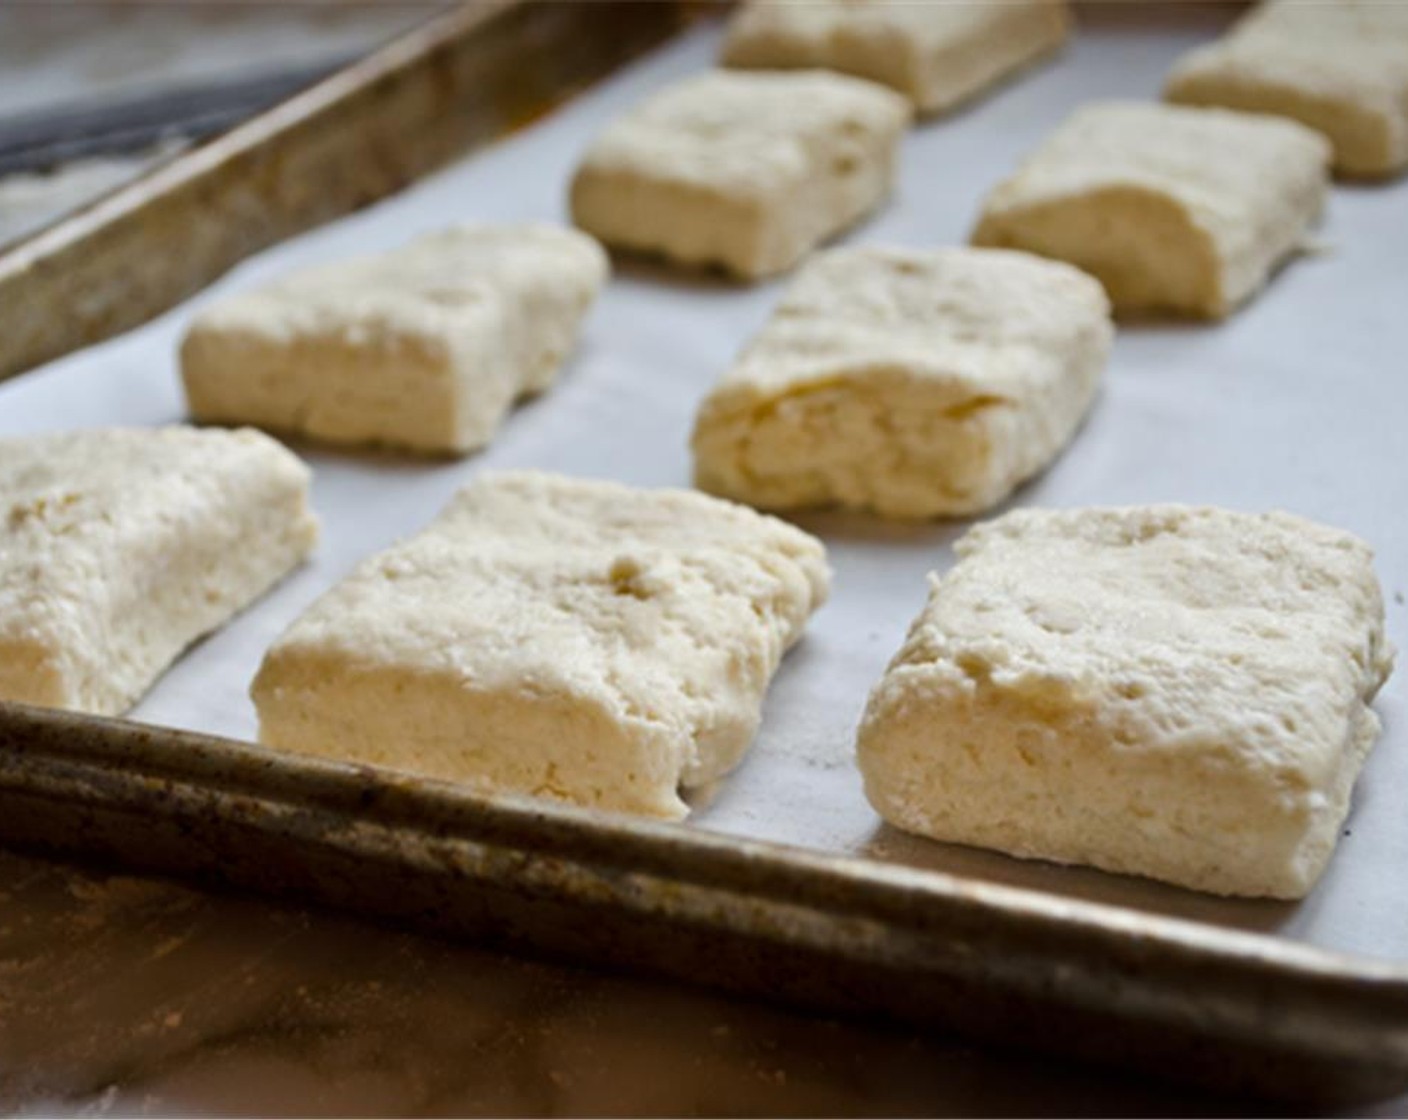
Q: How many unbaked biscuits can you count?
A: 9